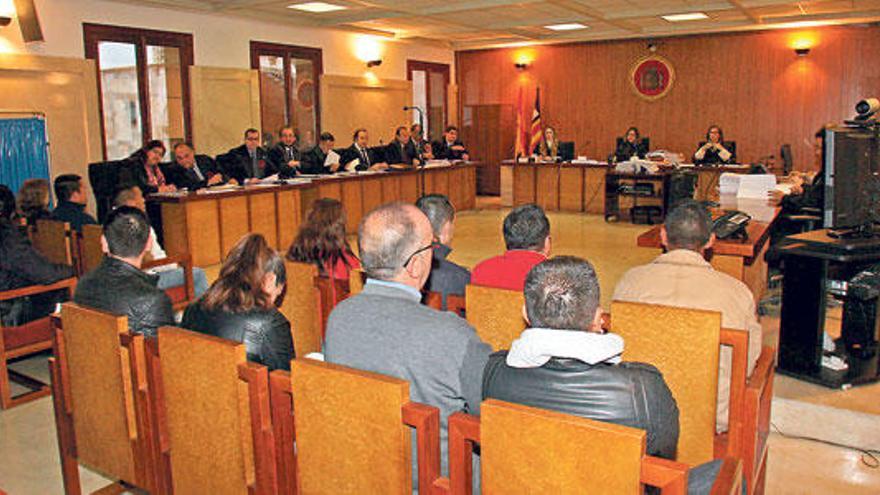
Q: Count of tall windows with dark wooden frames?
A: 3